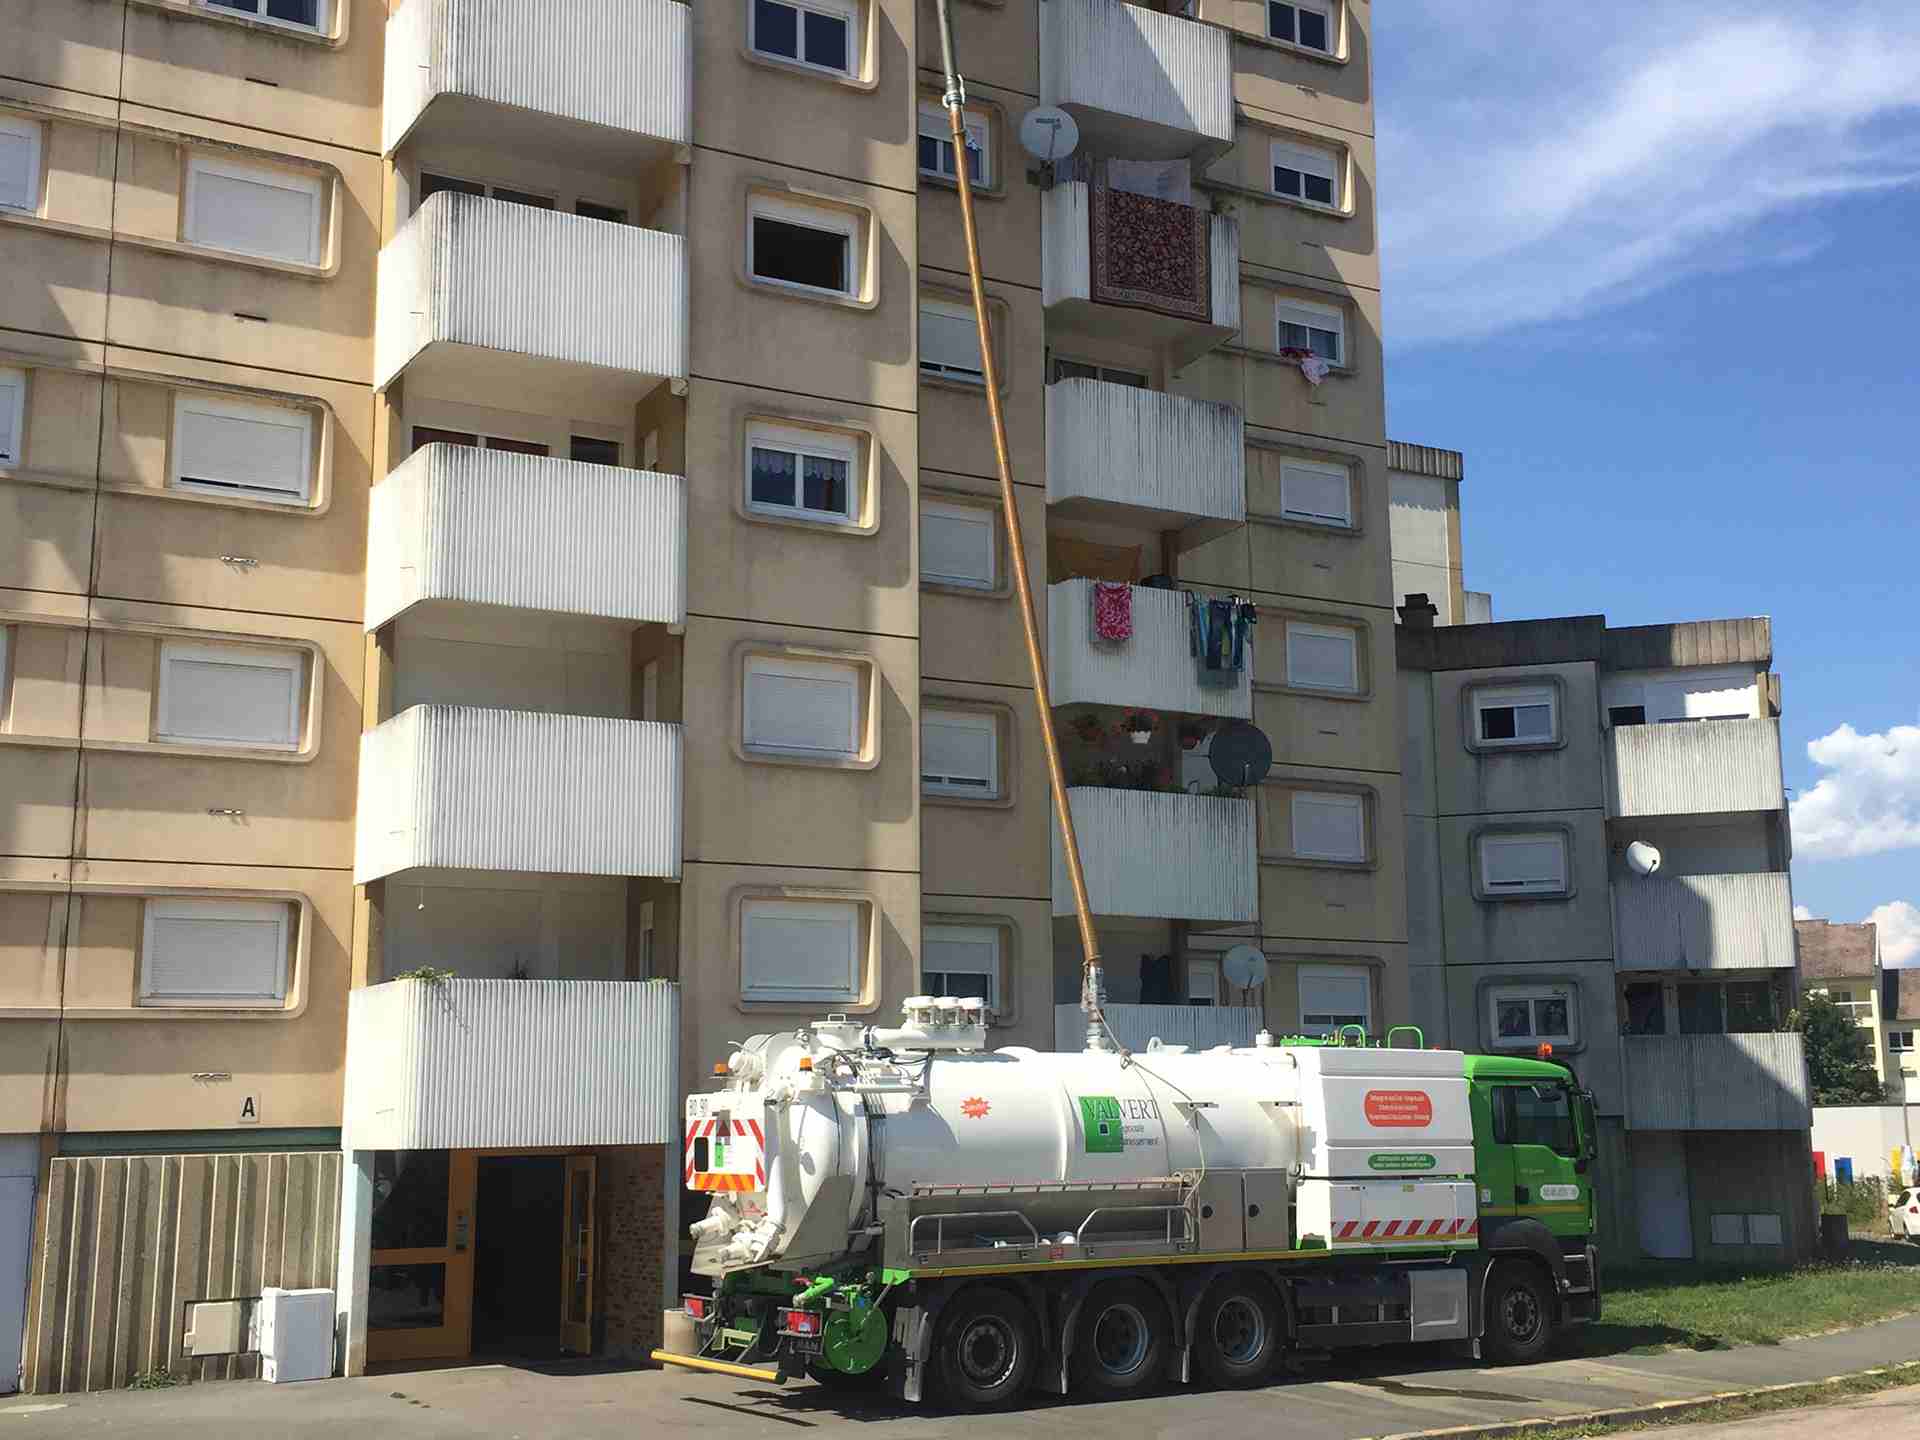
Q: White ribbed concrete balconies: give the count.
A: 14